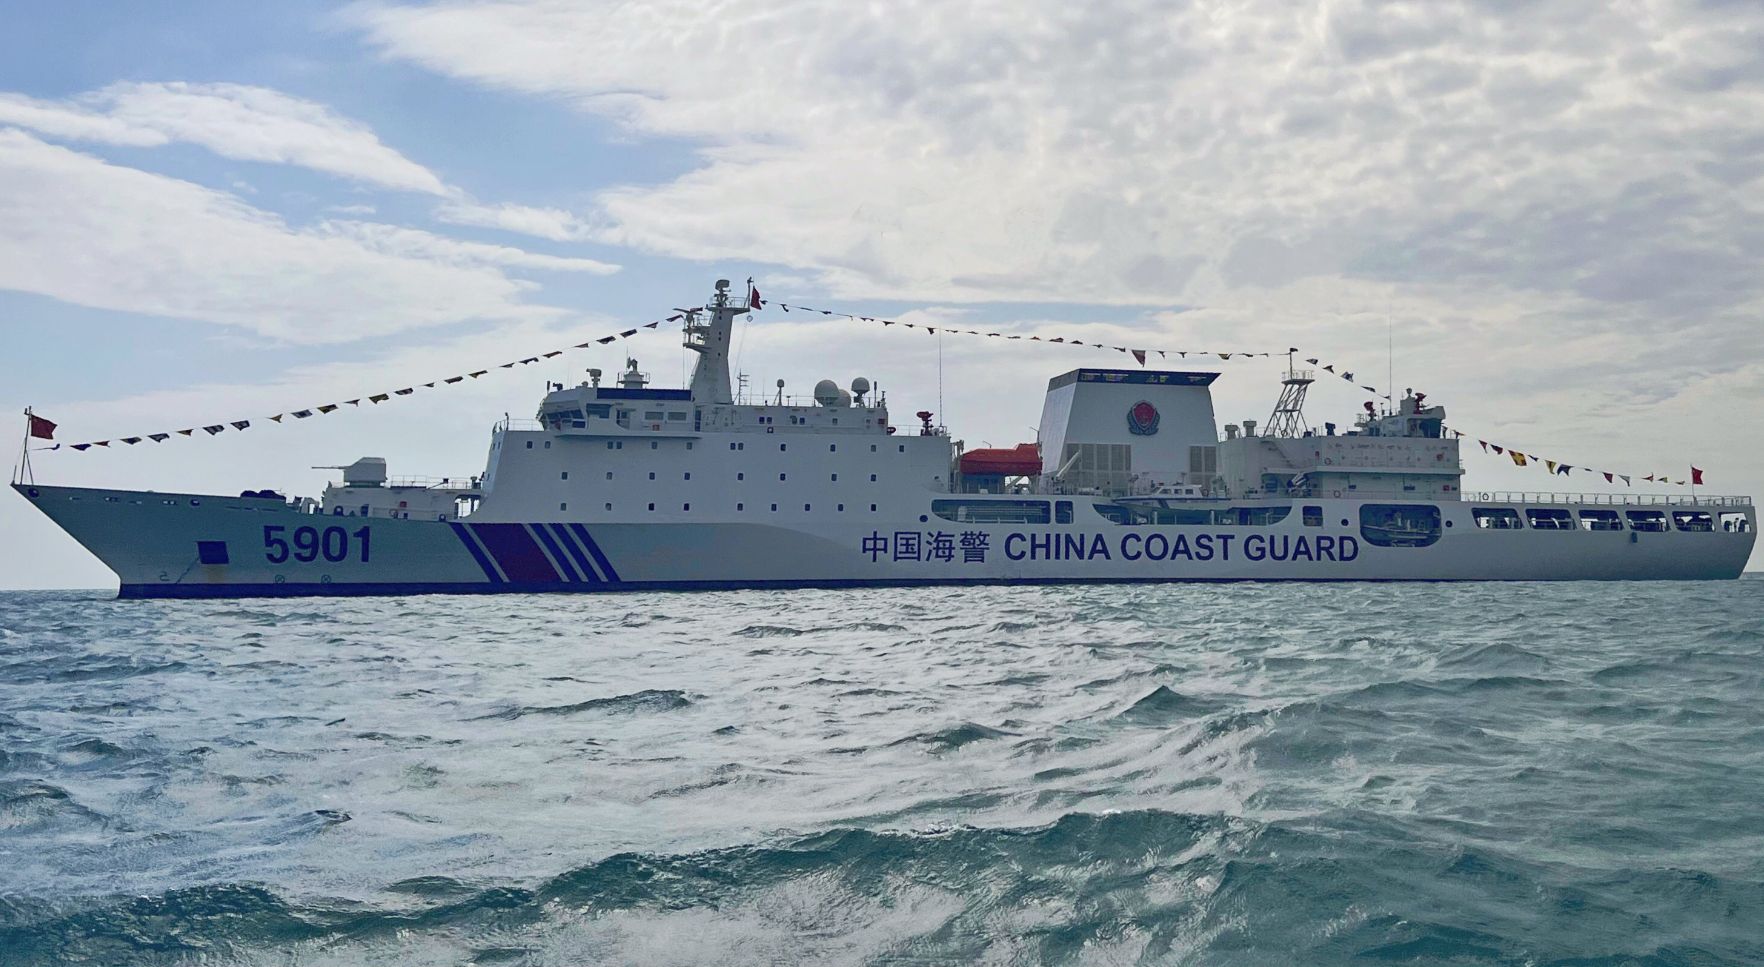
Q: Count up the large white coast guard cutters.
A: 1